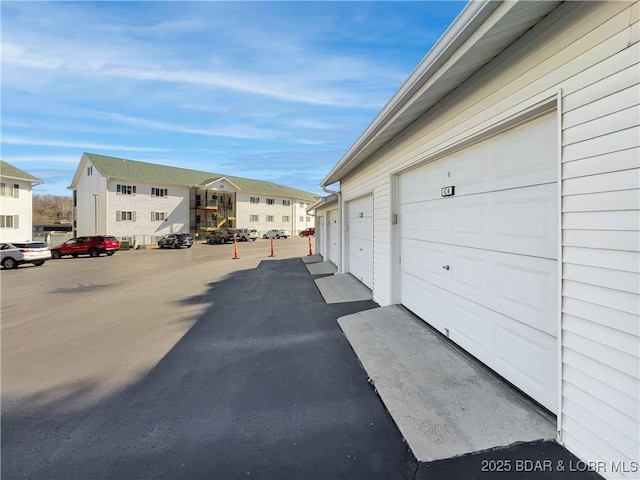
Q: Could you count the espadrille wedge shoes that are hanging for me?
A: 0